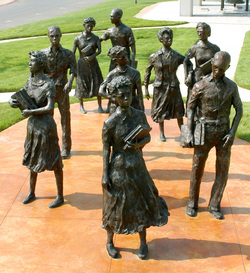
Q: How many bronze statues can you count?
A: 9